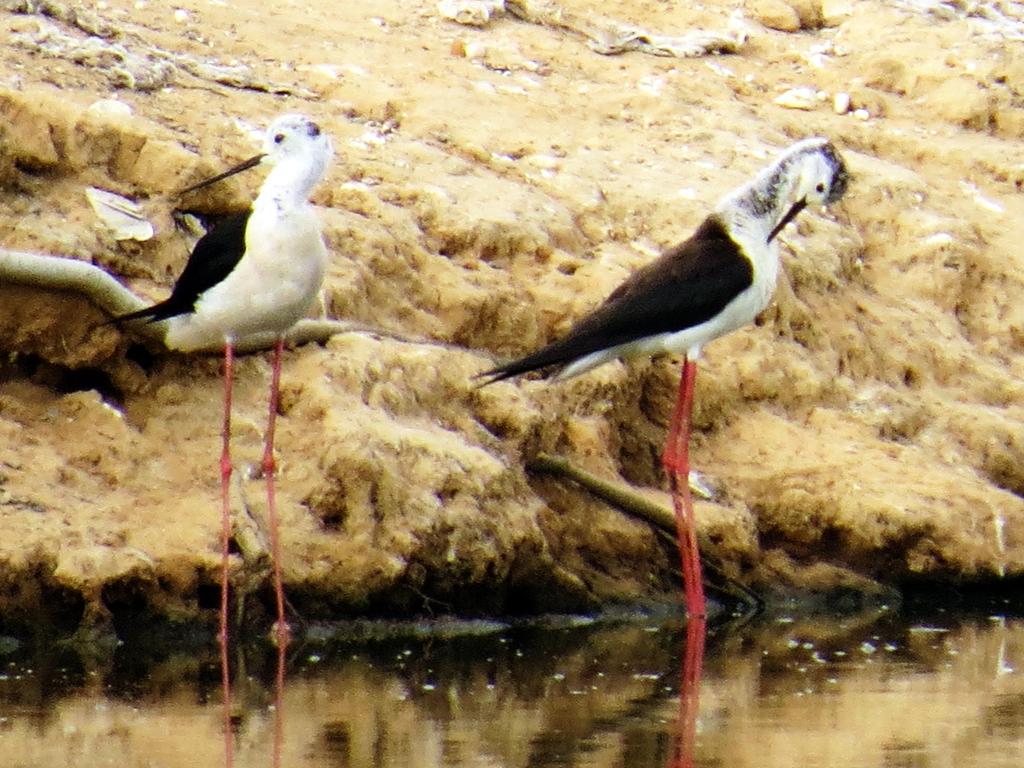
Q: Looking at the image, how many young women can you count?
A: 0